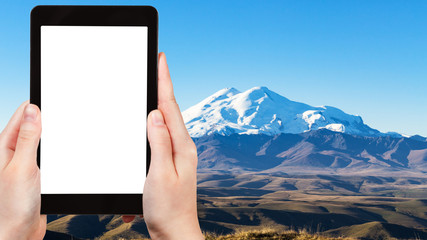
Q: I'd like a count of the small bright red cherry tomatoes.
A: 0